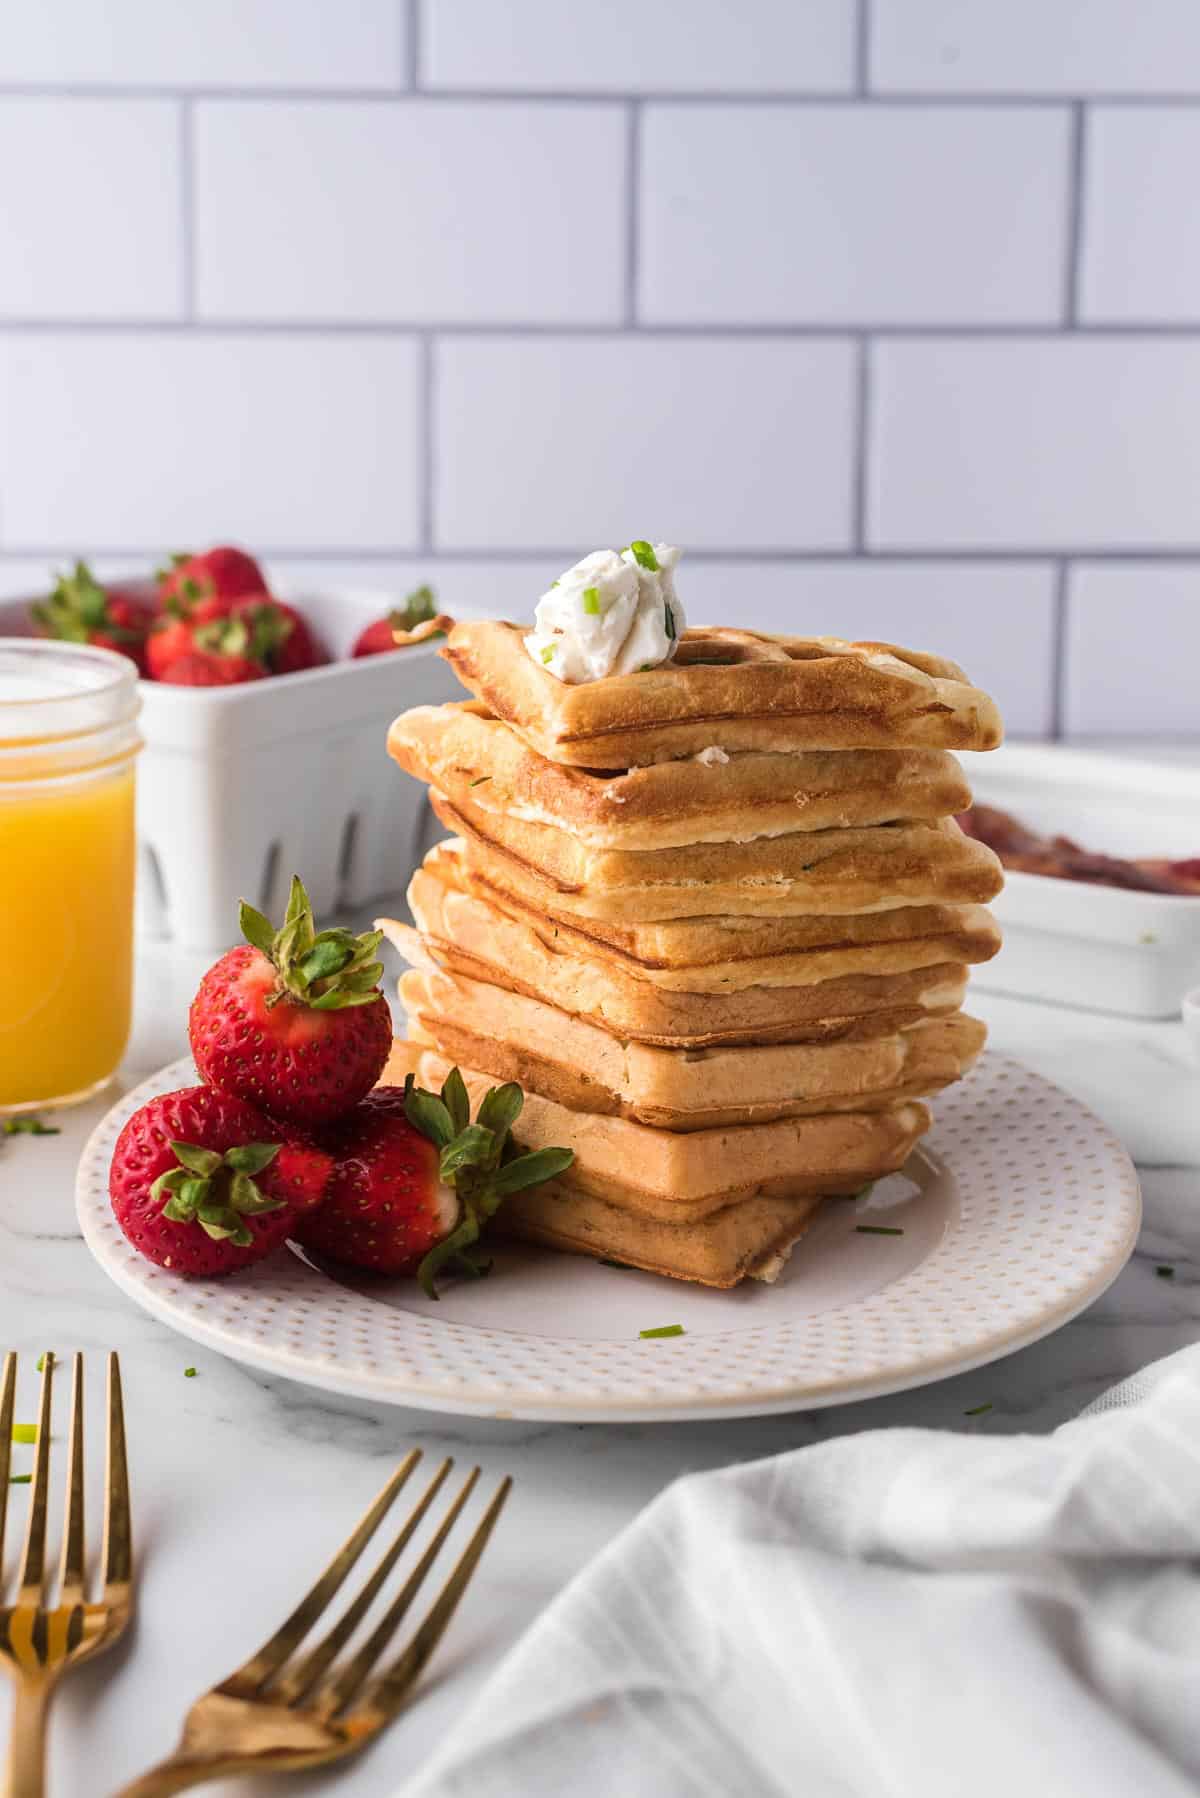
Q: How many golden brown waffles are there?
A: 8